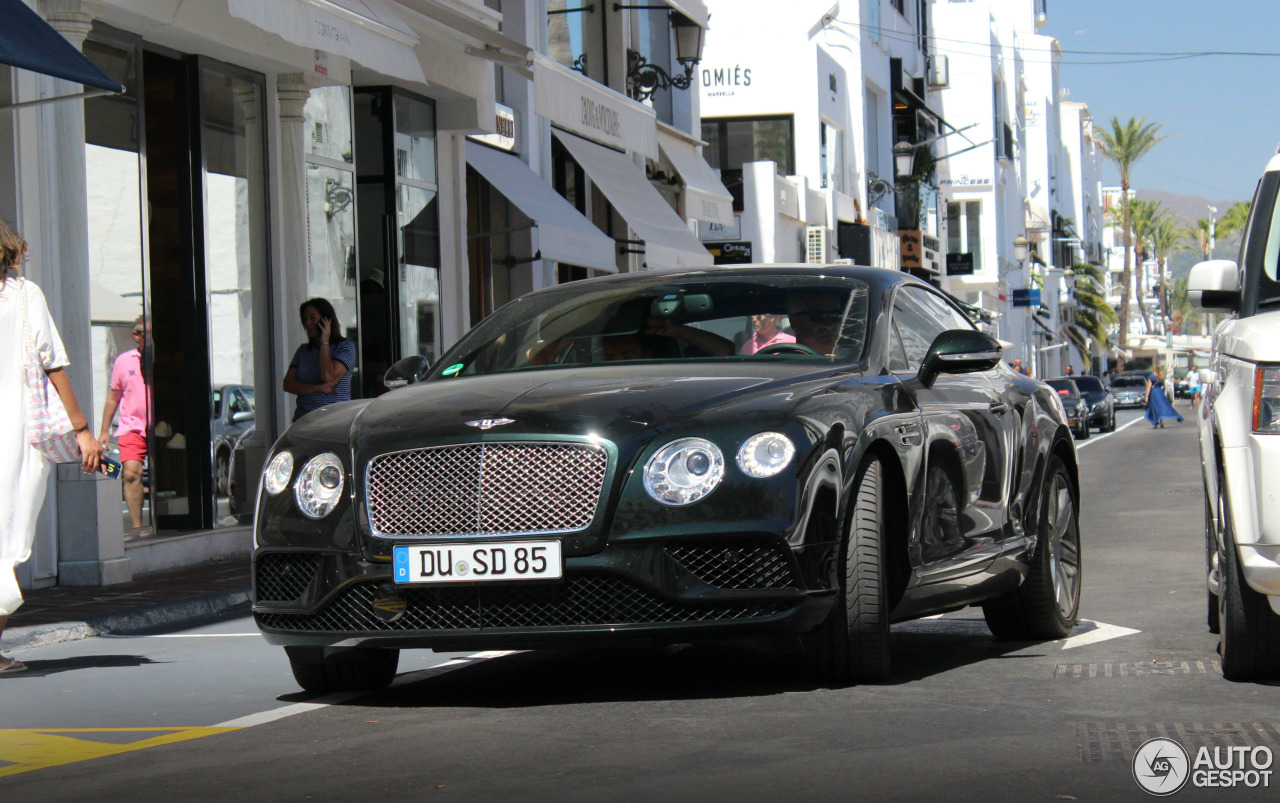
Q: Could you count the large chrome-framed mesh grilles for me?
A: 1